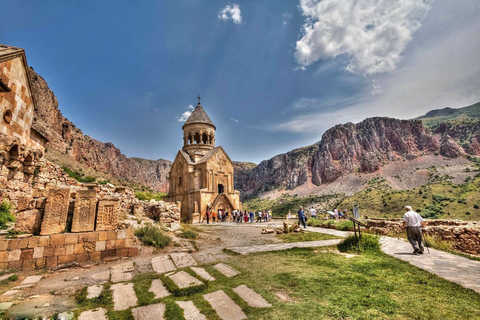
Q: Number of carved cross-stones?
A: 3